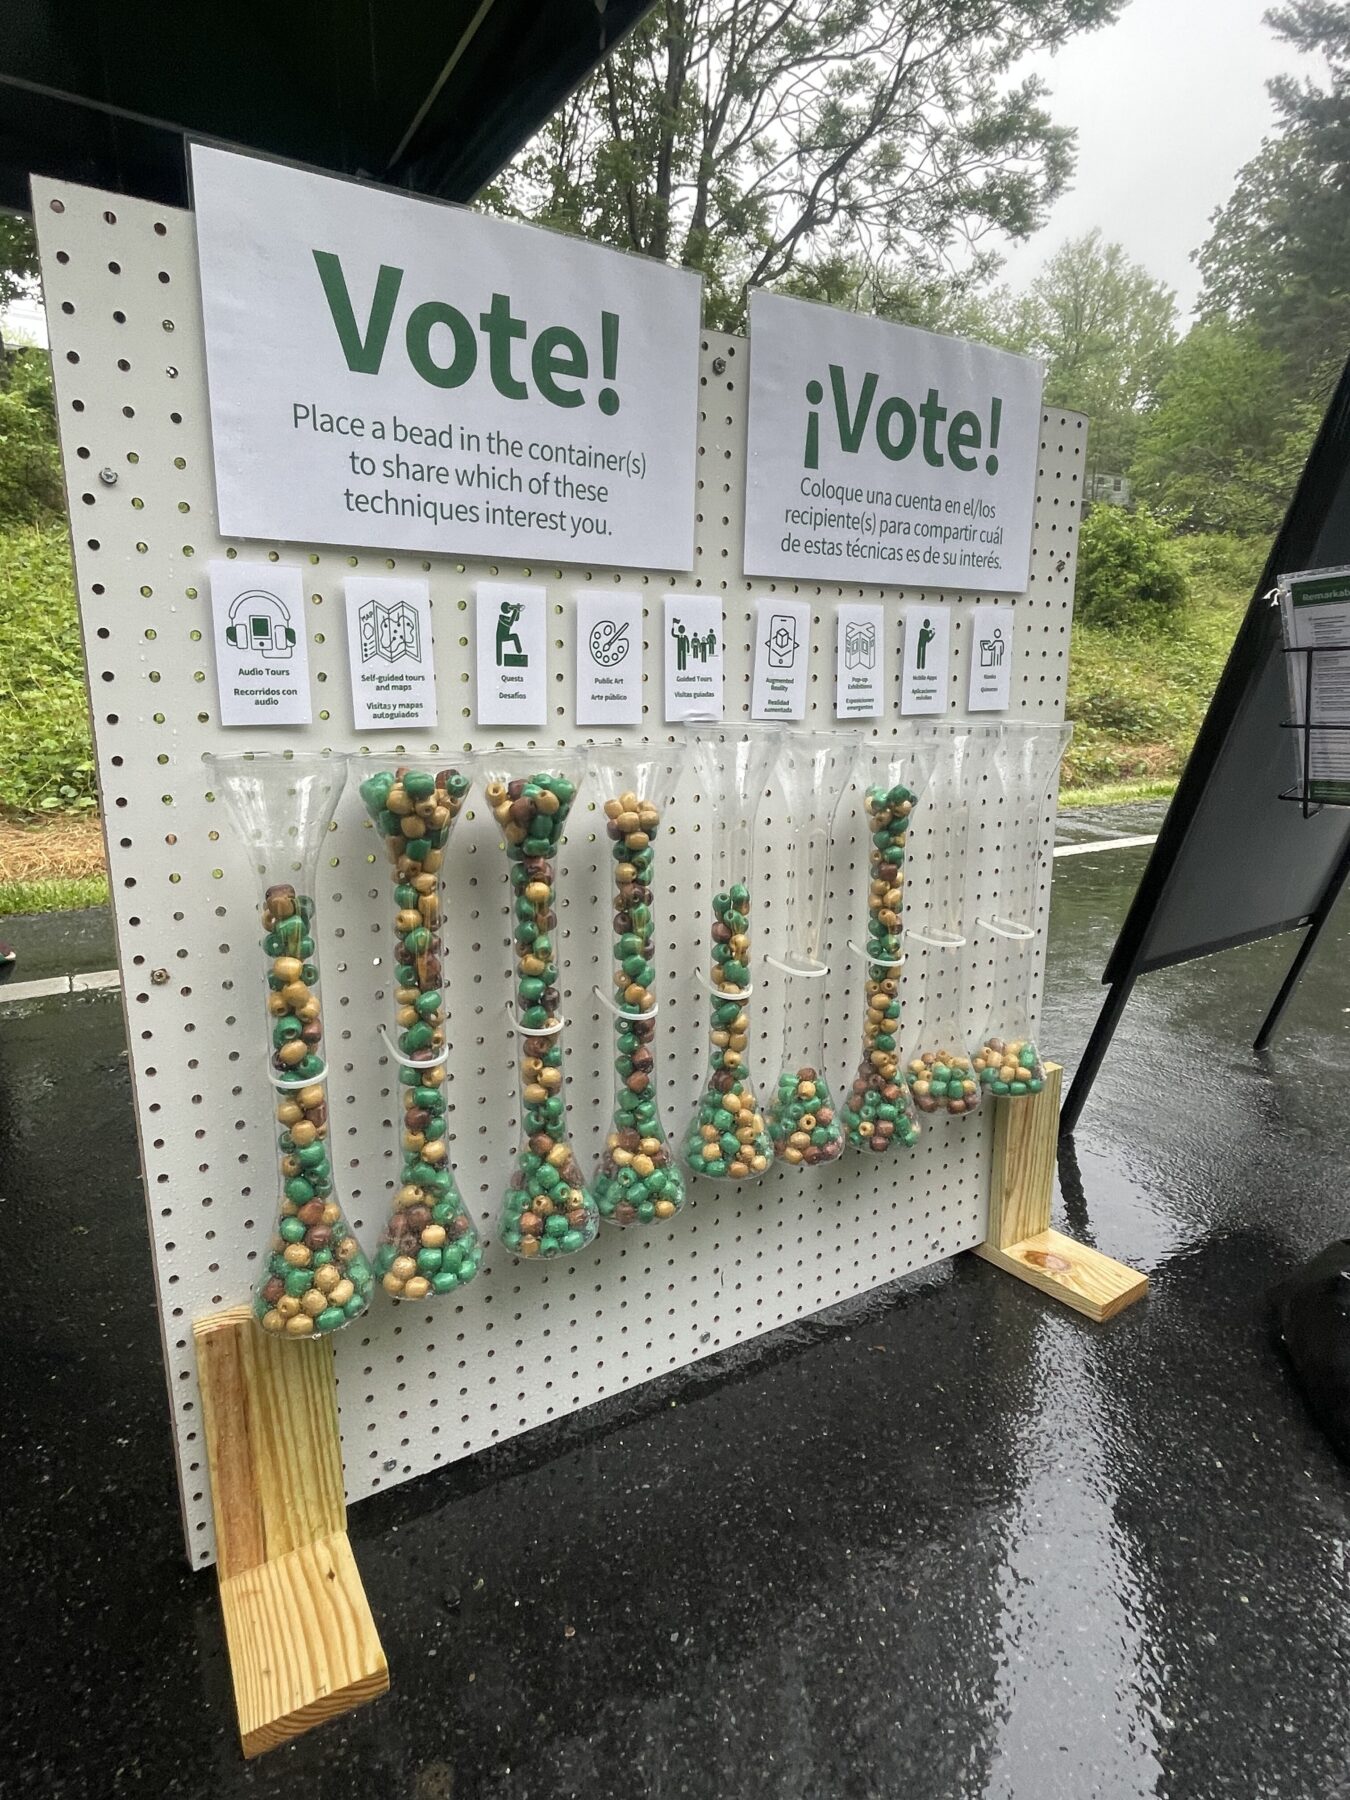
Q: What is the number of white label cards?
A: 9